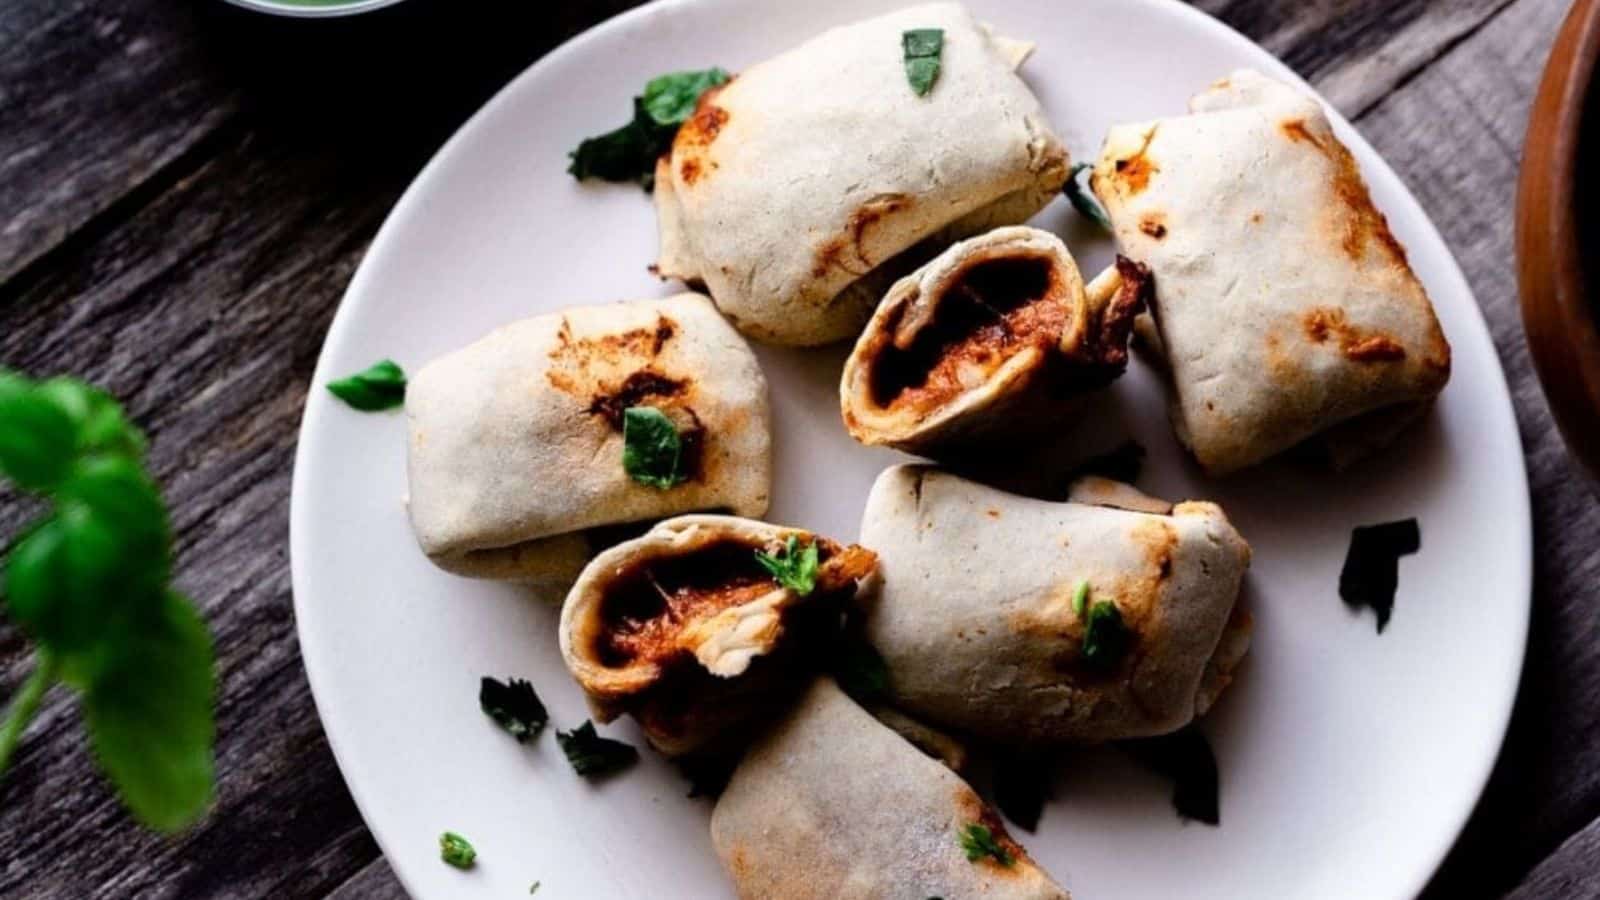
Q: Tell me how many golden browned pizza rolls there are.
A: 7